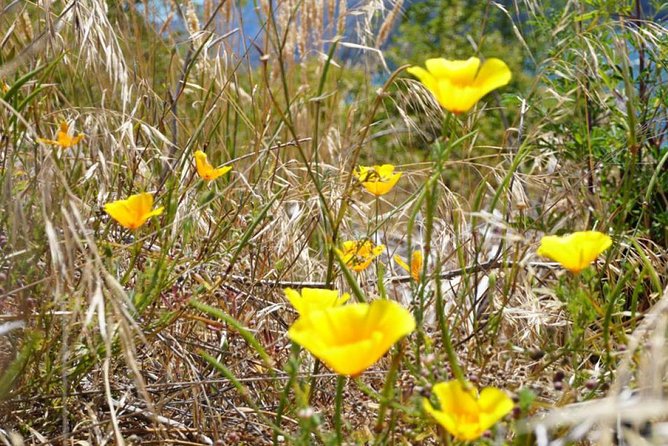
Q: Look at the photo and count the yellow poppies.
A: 11